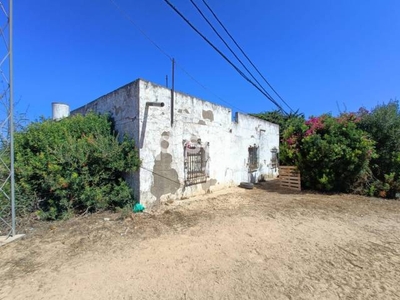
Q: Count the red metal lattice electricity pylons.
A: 0